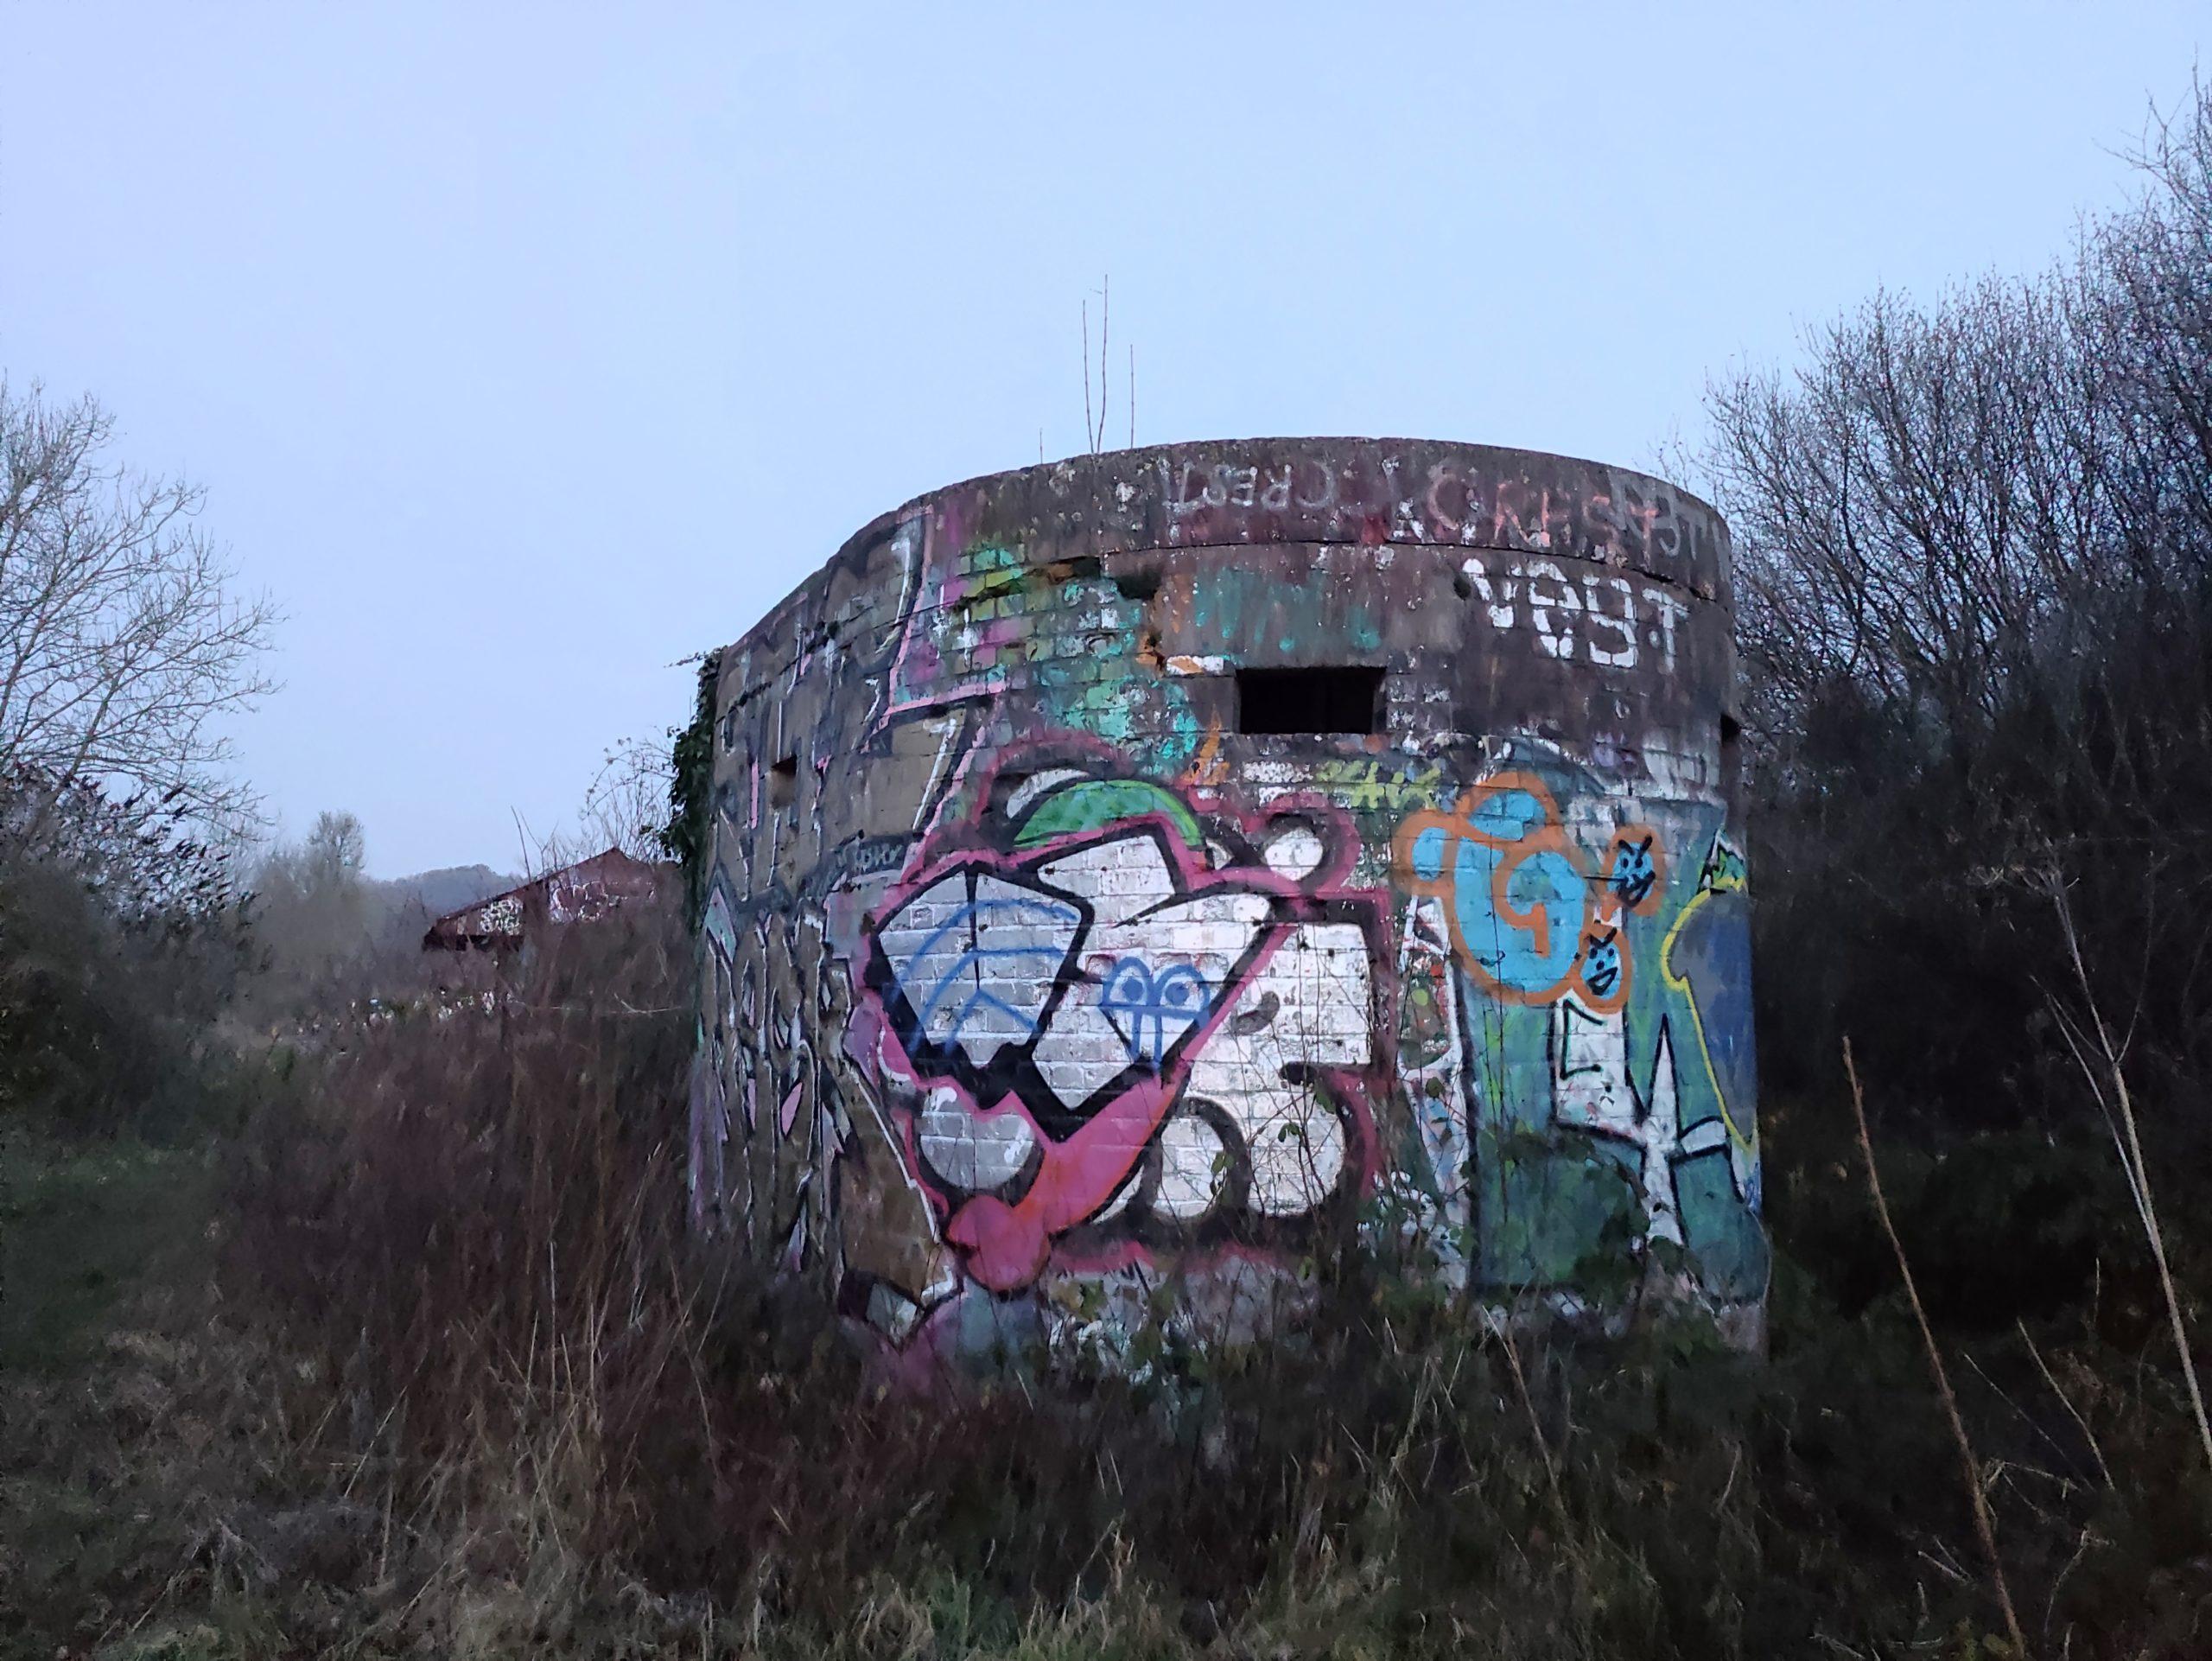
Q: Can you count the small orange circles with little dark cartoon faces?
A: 2